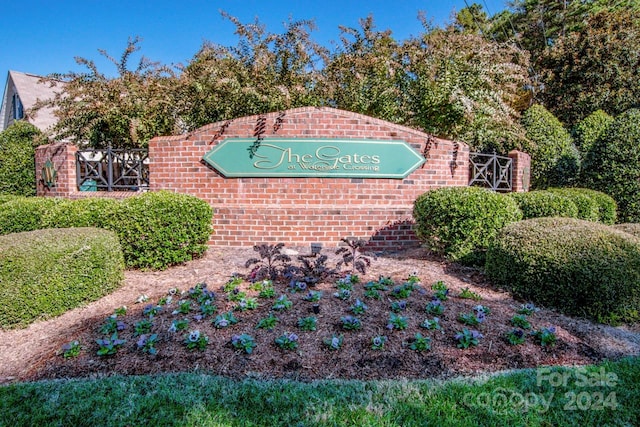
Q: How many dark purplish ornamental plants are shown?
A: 3